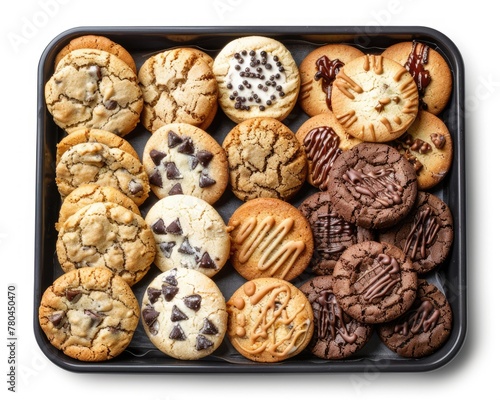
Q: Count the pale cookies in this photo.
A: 4